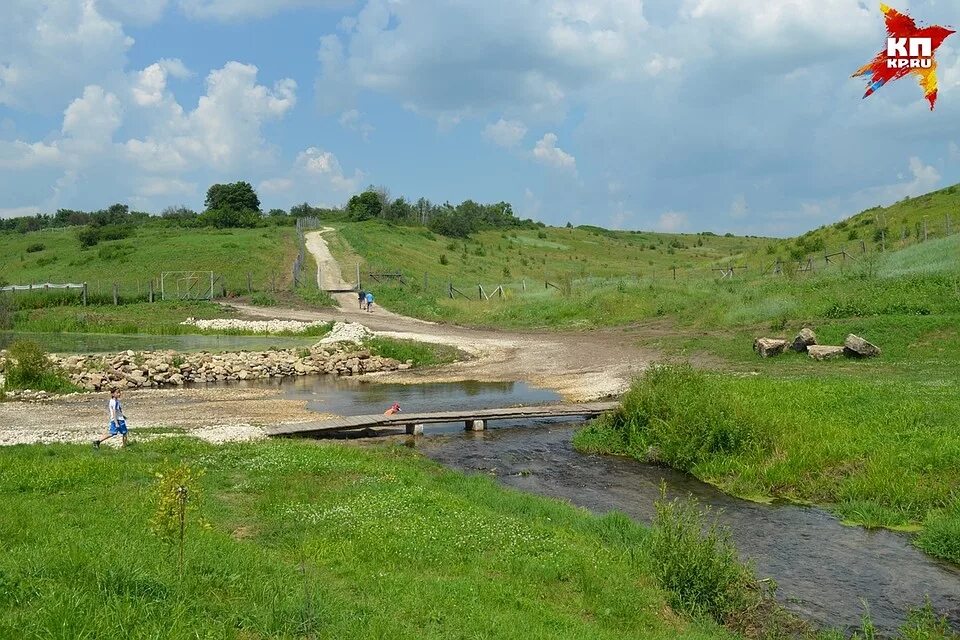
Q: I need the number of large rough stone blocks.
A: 4